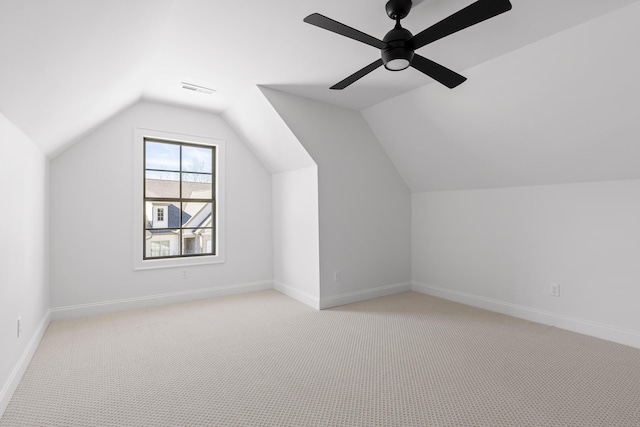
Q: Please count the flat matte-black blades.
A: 4